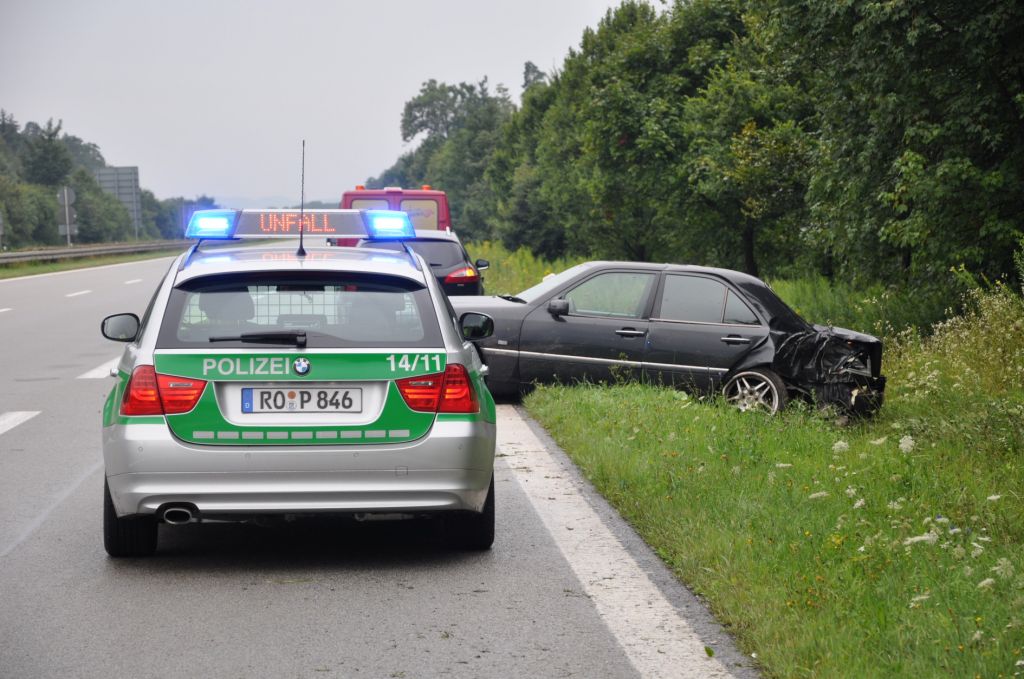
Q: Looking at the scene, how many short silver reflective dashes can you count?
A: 9